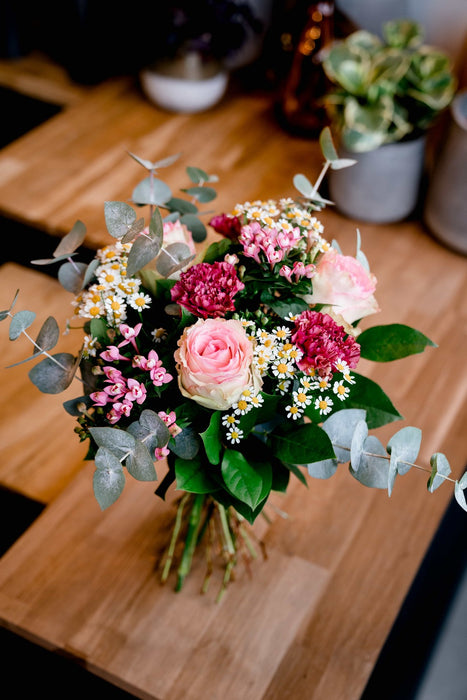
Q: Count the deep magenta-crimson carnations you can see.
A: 3